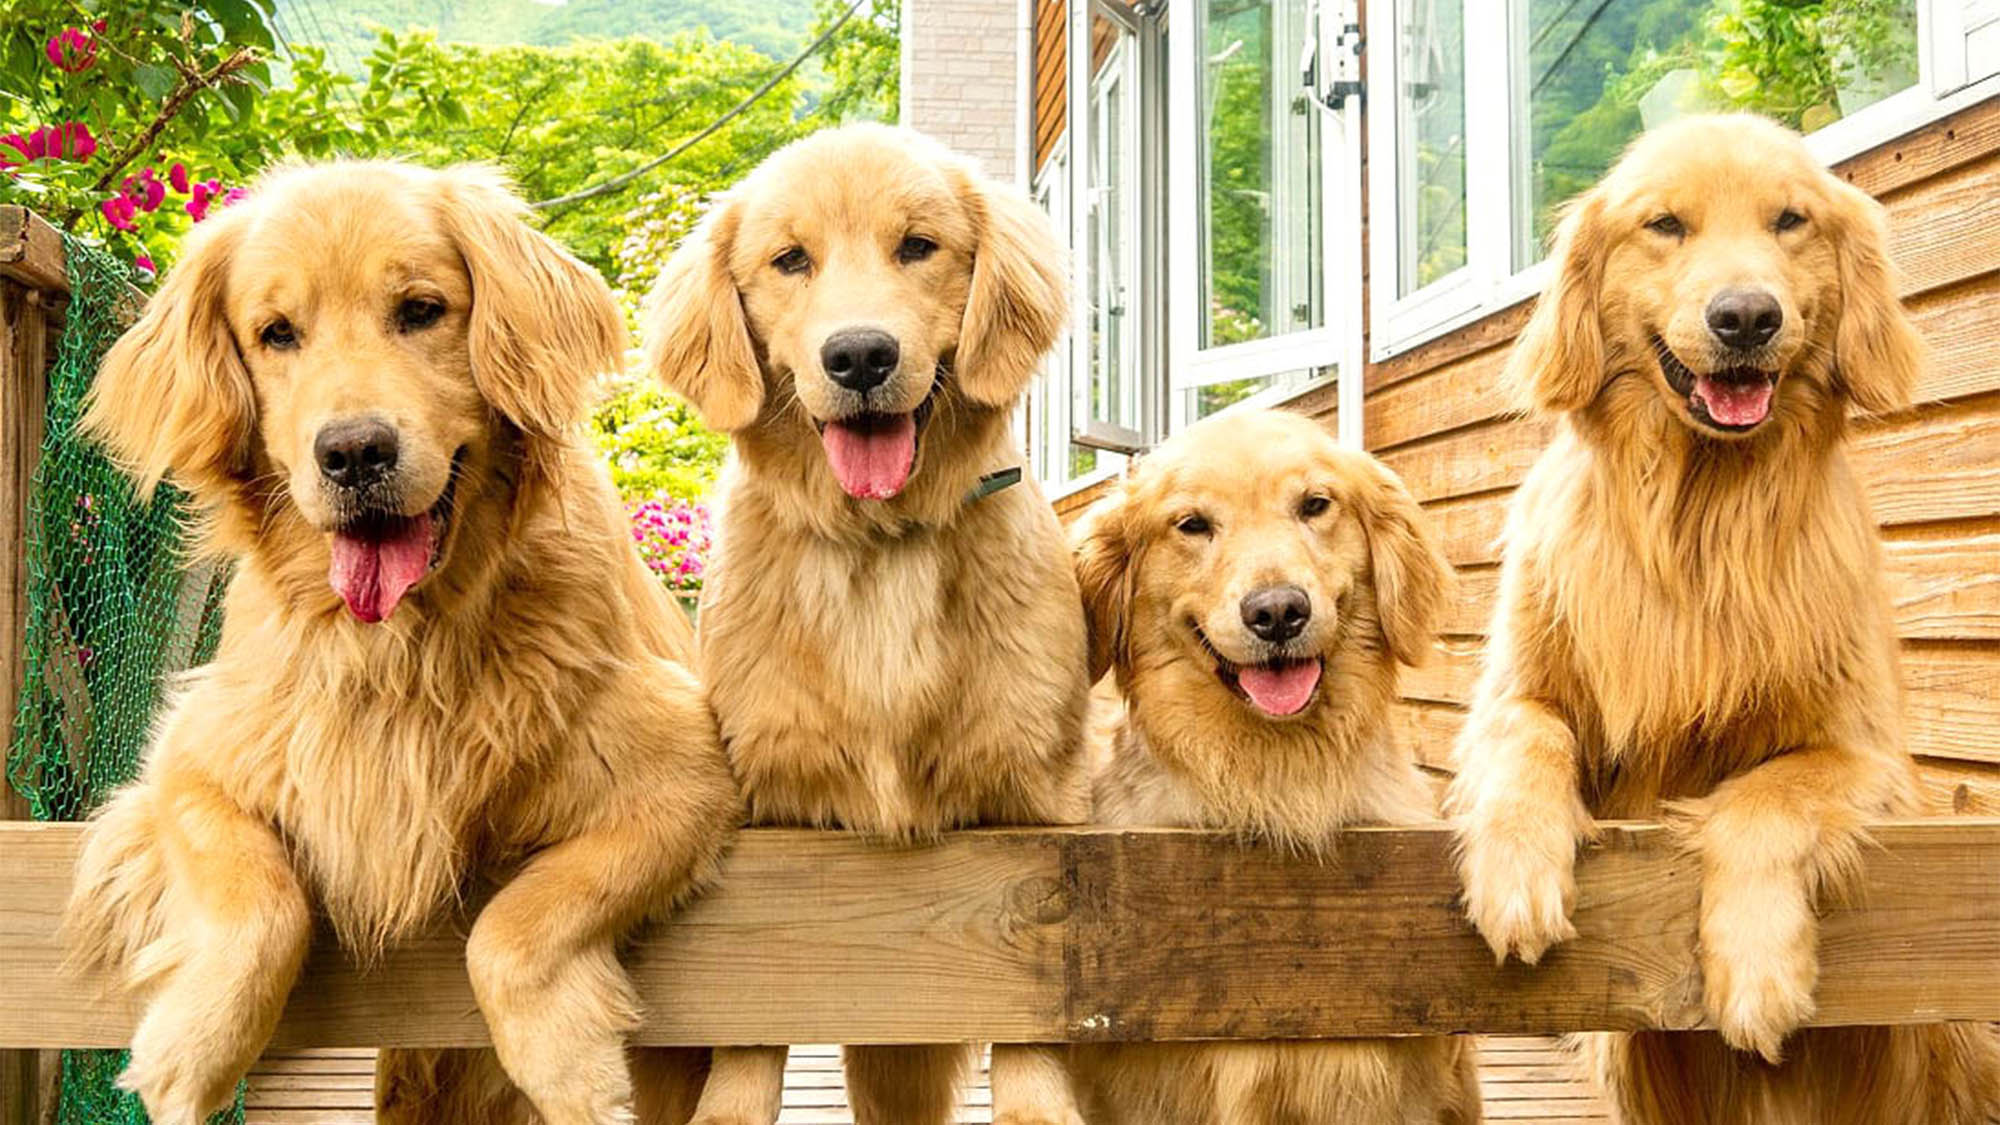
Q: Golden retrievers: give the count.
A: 4